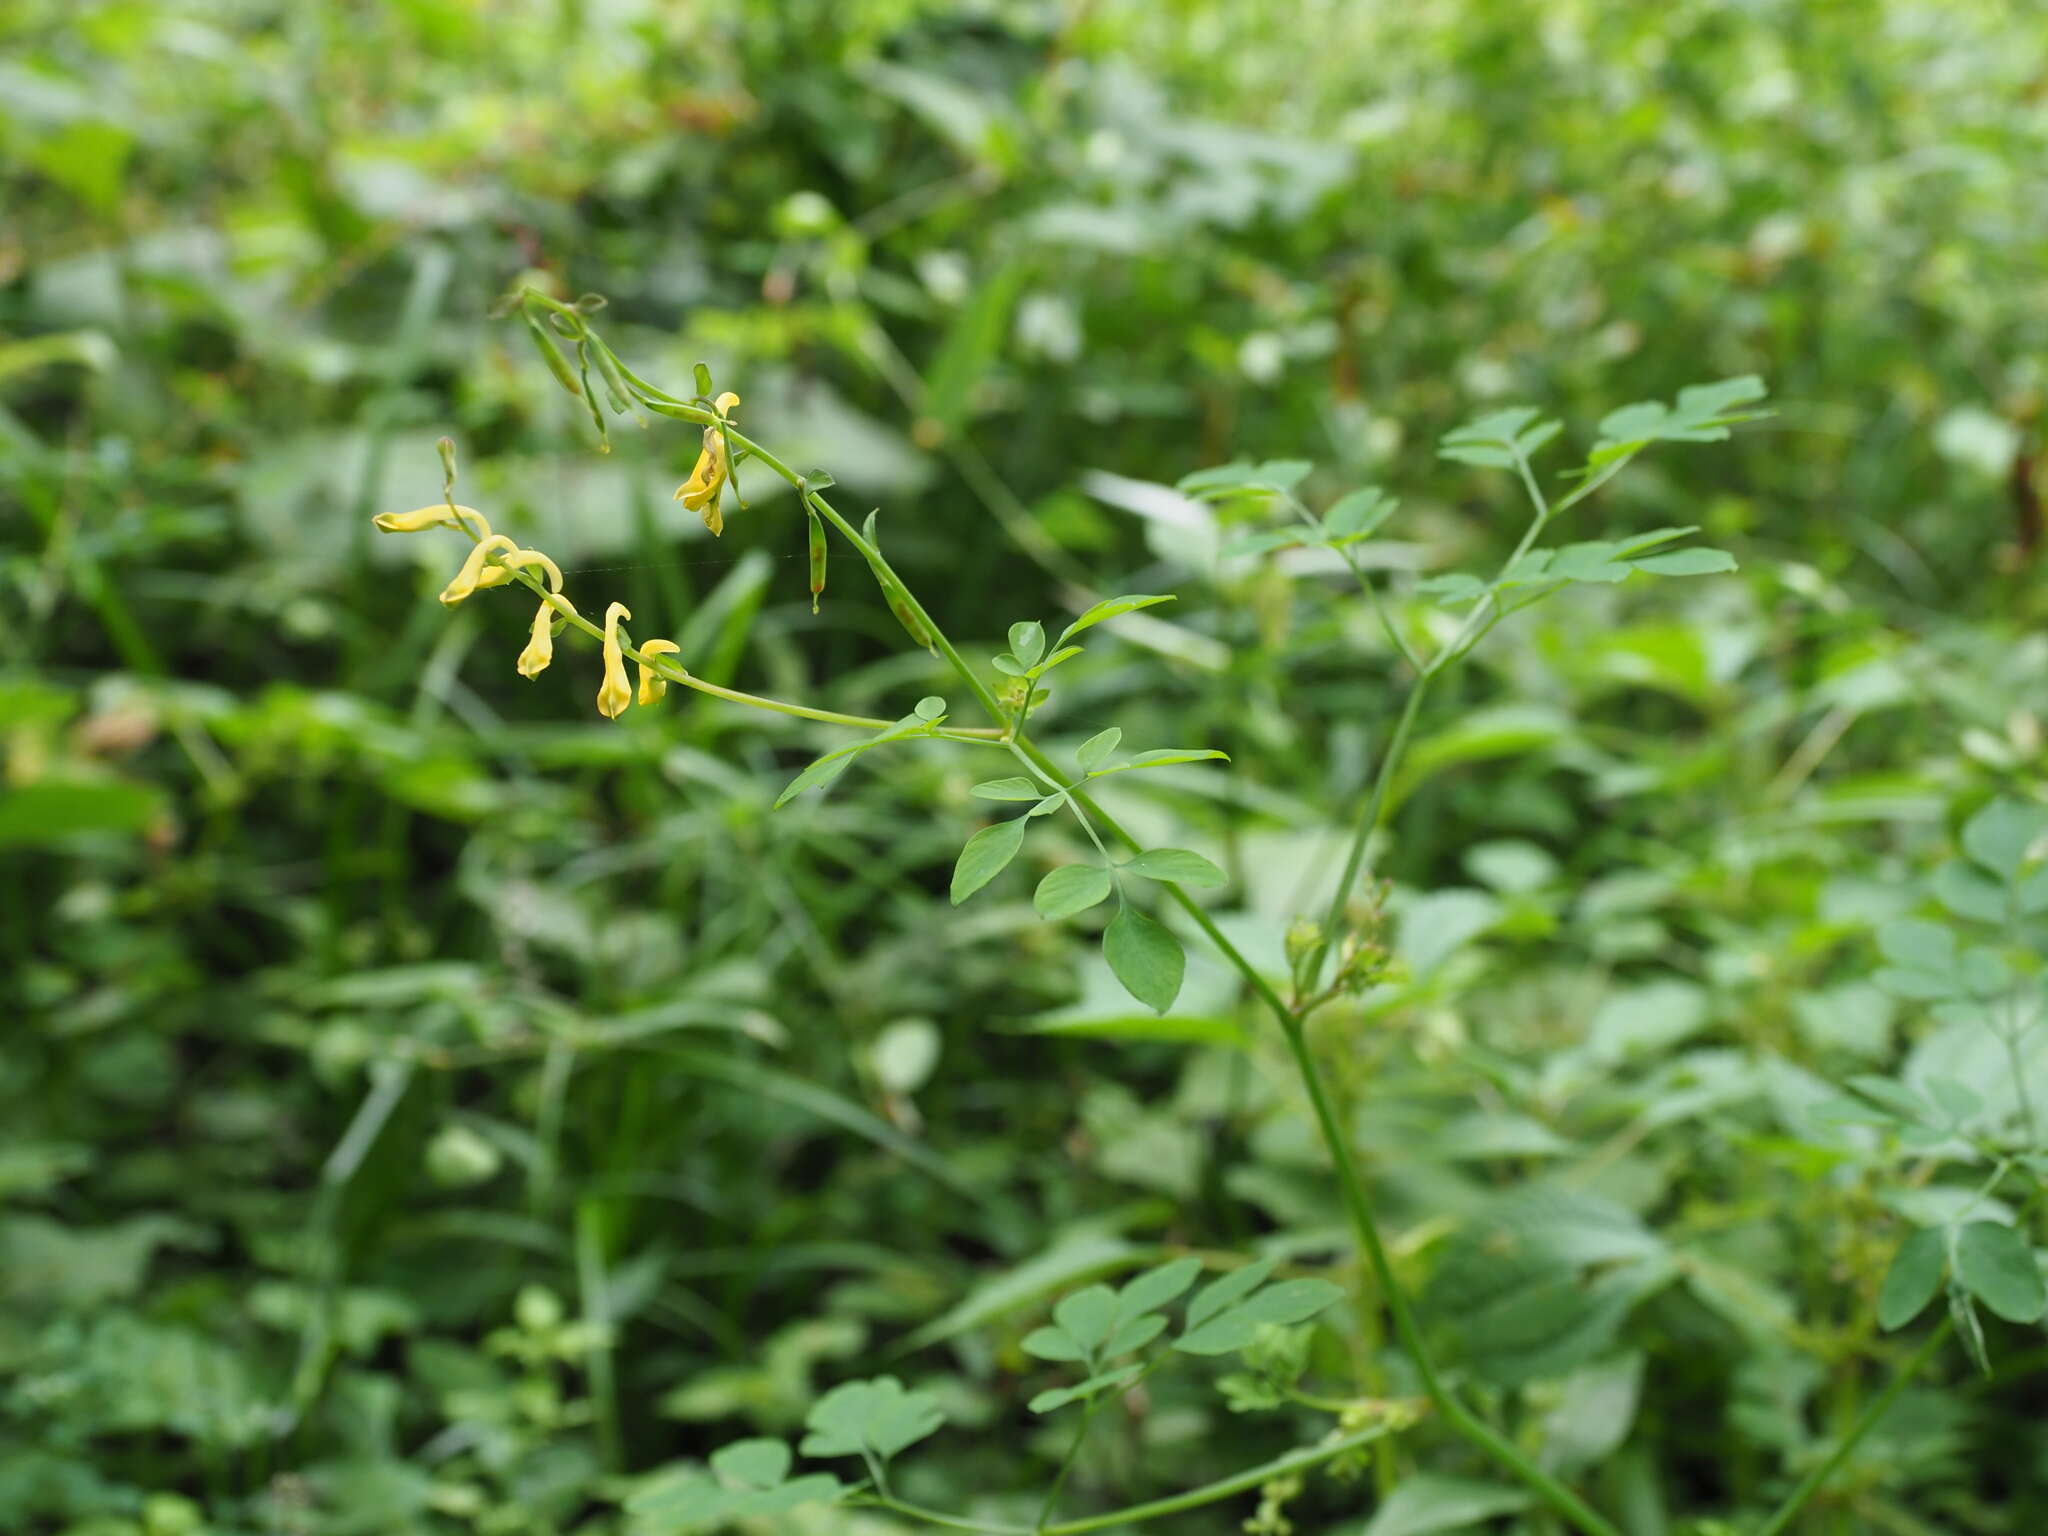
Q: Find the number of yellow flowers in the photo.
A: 7